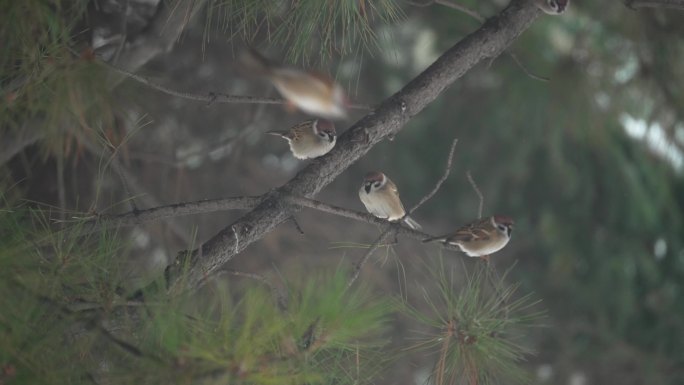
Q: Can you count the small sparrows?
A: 5